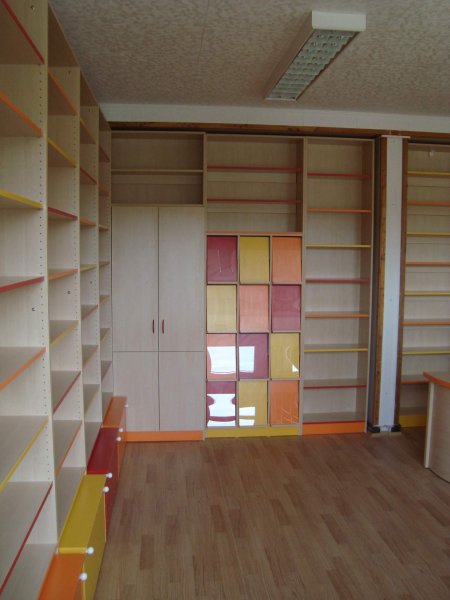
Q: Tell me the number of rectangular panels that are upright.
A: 12